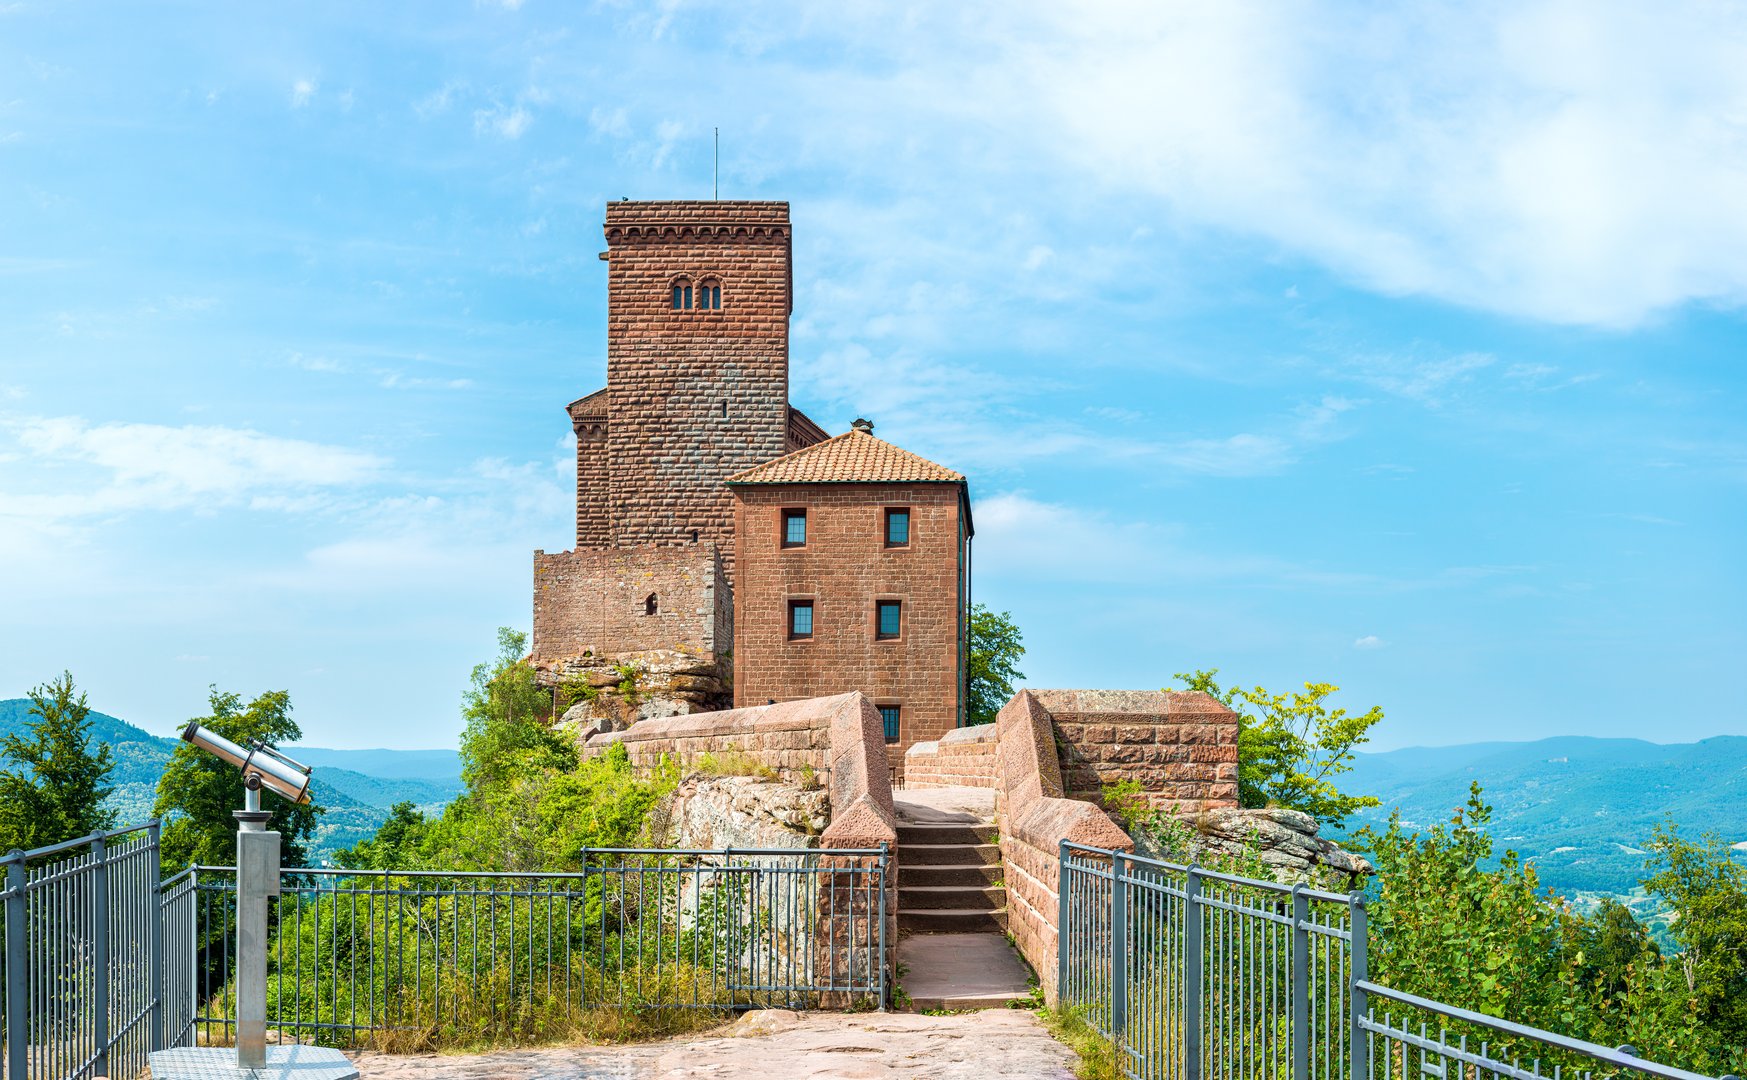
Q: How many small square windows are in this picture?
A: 5